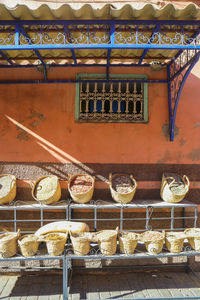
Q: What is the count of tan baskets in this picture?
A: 14